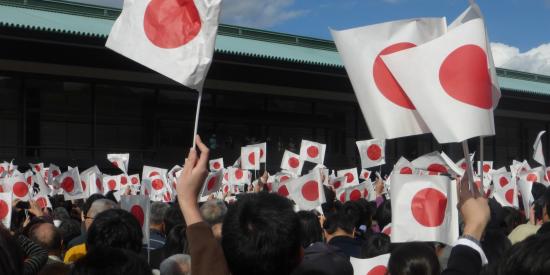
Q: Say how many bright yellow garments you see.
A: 1